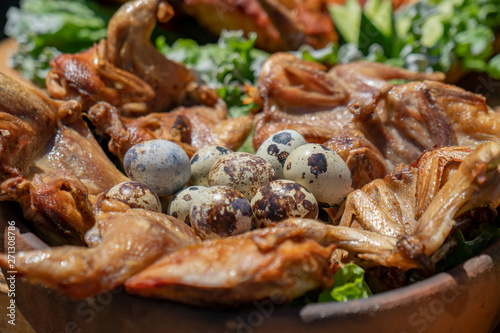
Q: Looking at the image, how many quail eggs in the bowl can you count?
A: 9